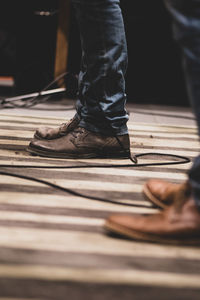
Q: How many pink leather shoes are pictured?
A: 0